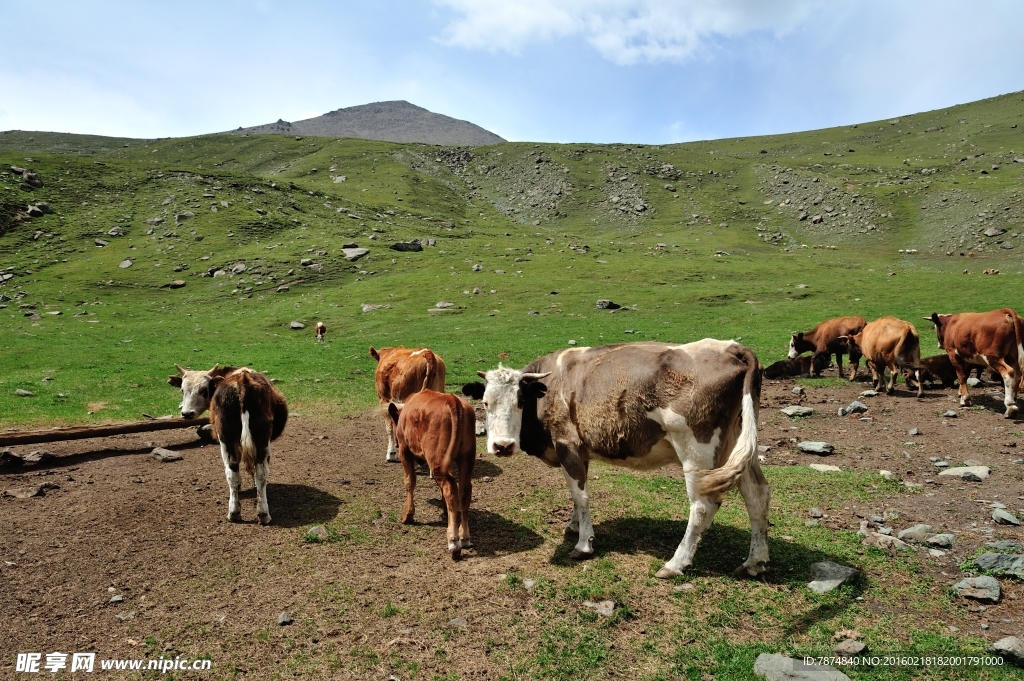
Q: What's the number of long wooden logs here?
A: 1